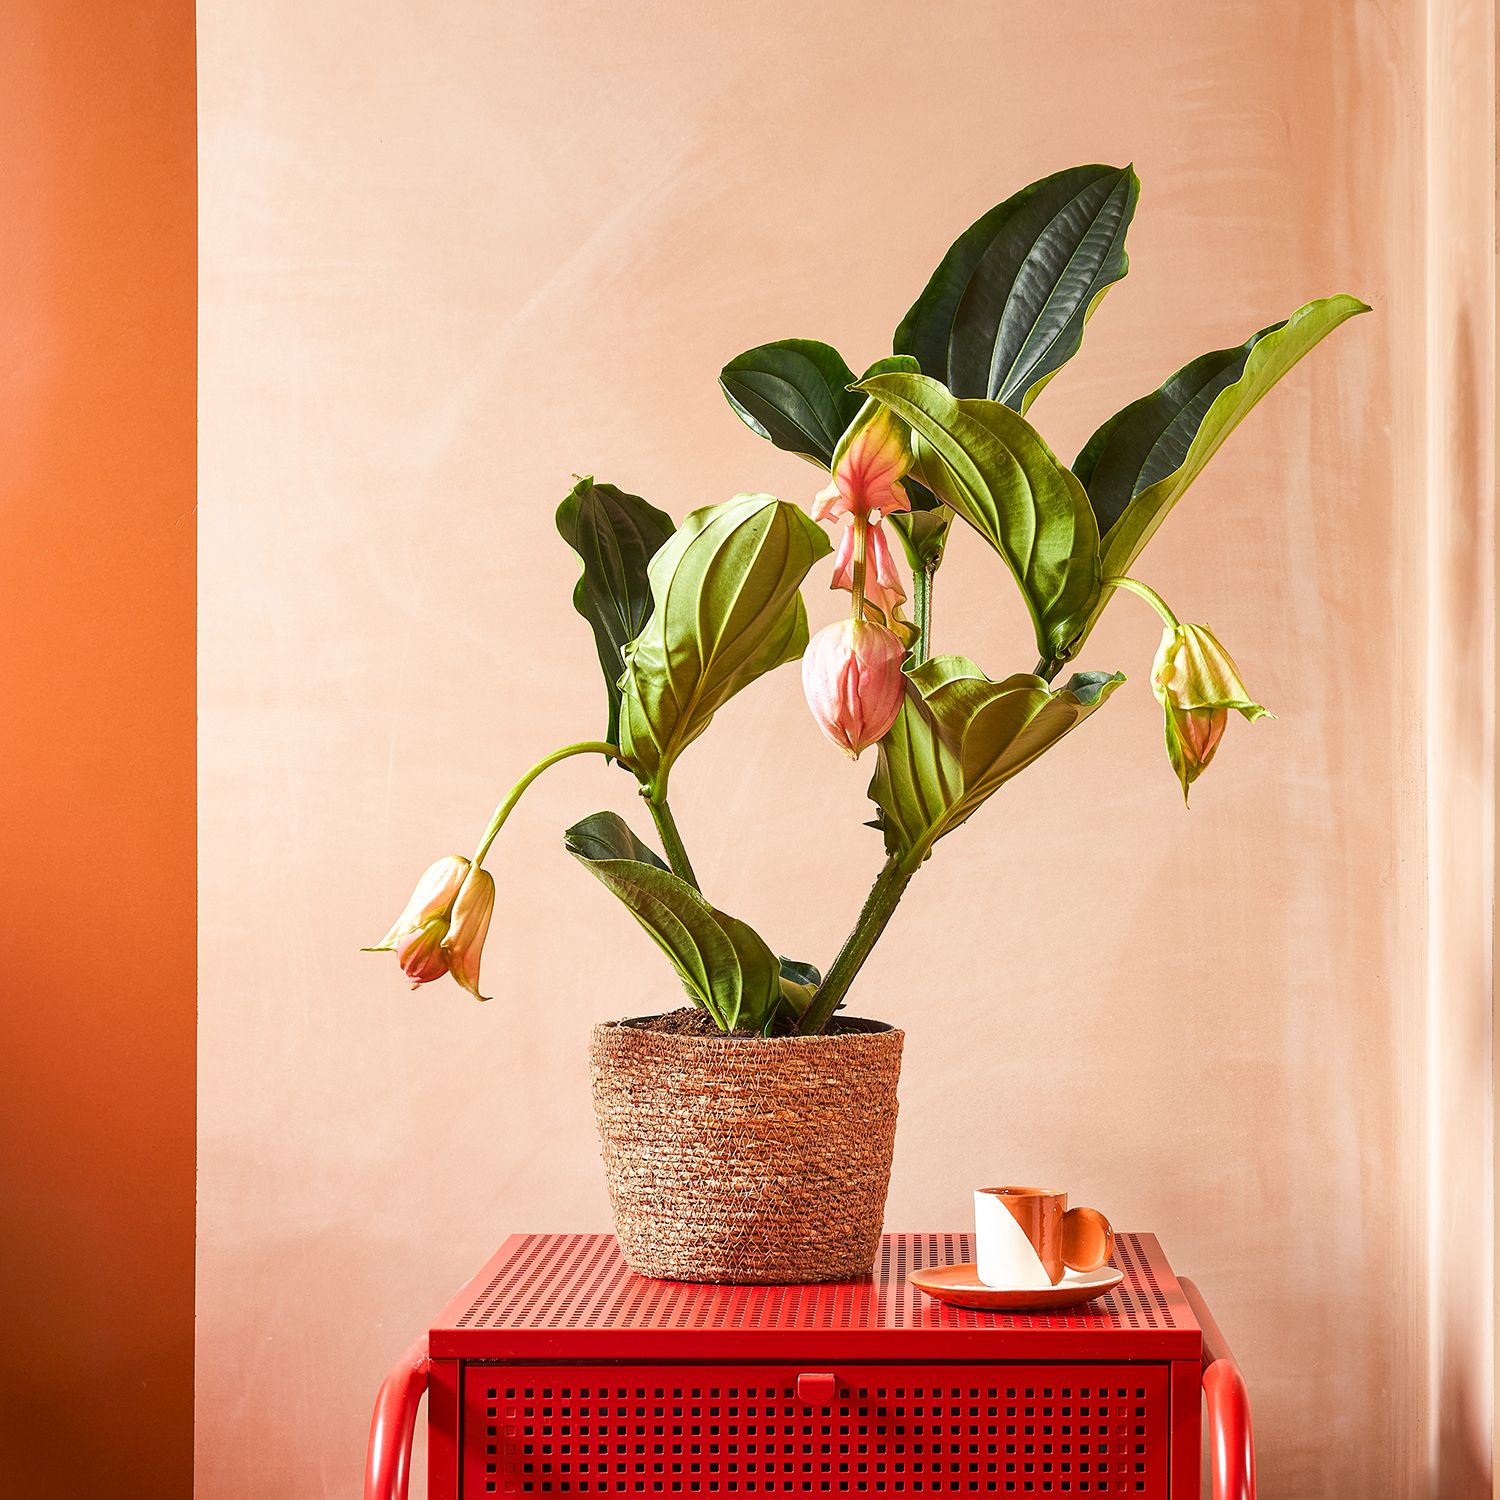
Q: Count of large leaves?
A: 8